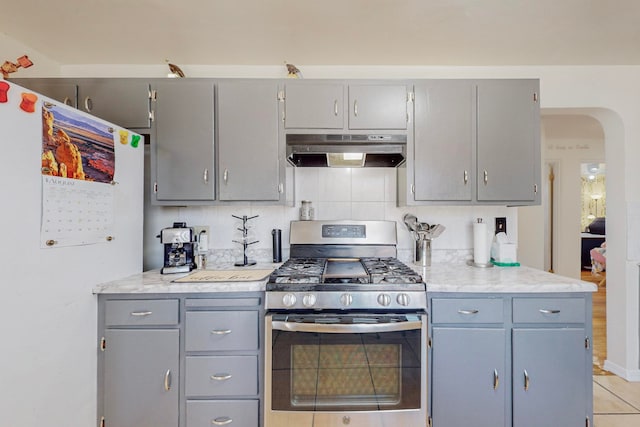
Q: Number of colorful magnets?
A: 4